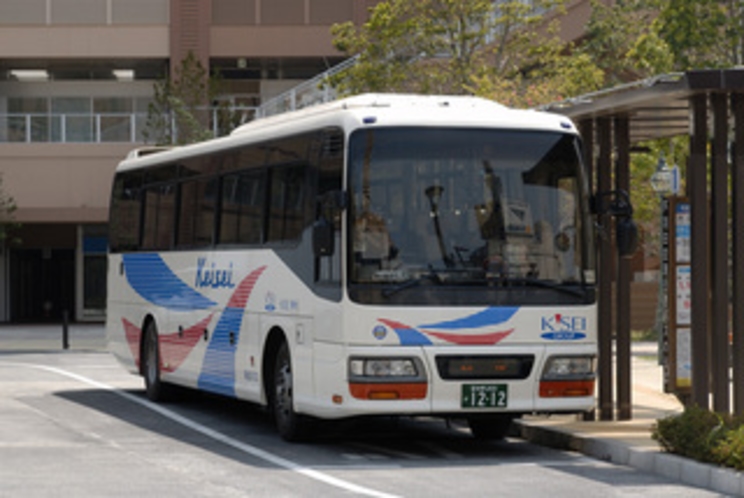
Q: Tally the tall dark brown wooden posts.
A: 6